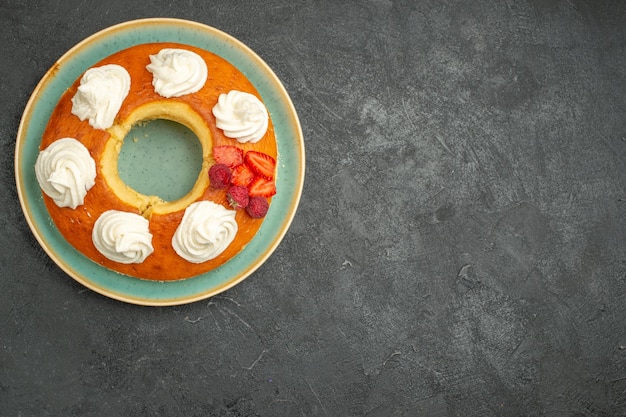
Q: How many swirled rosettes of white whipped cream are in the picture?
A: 6